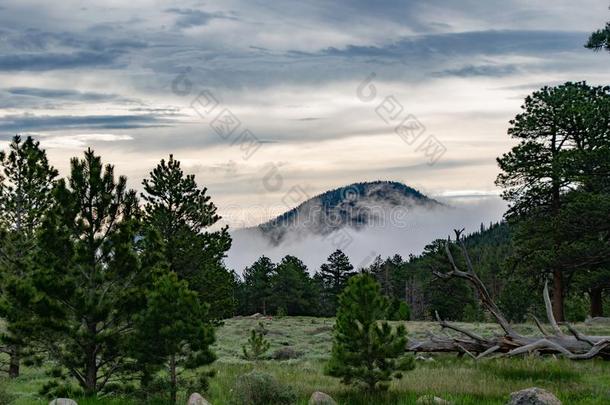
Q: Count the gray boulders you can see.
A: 5